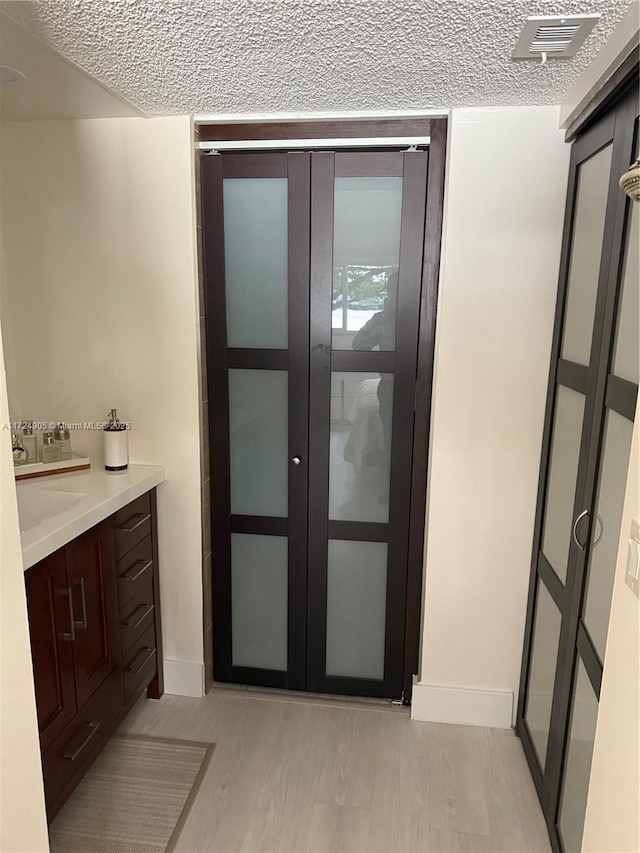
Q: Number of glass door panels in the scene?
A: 12